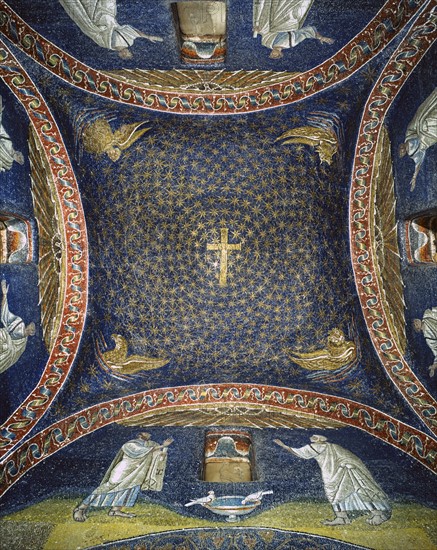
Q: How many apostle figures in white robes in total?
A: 8